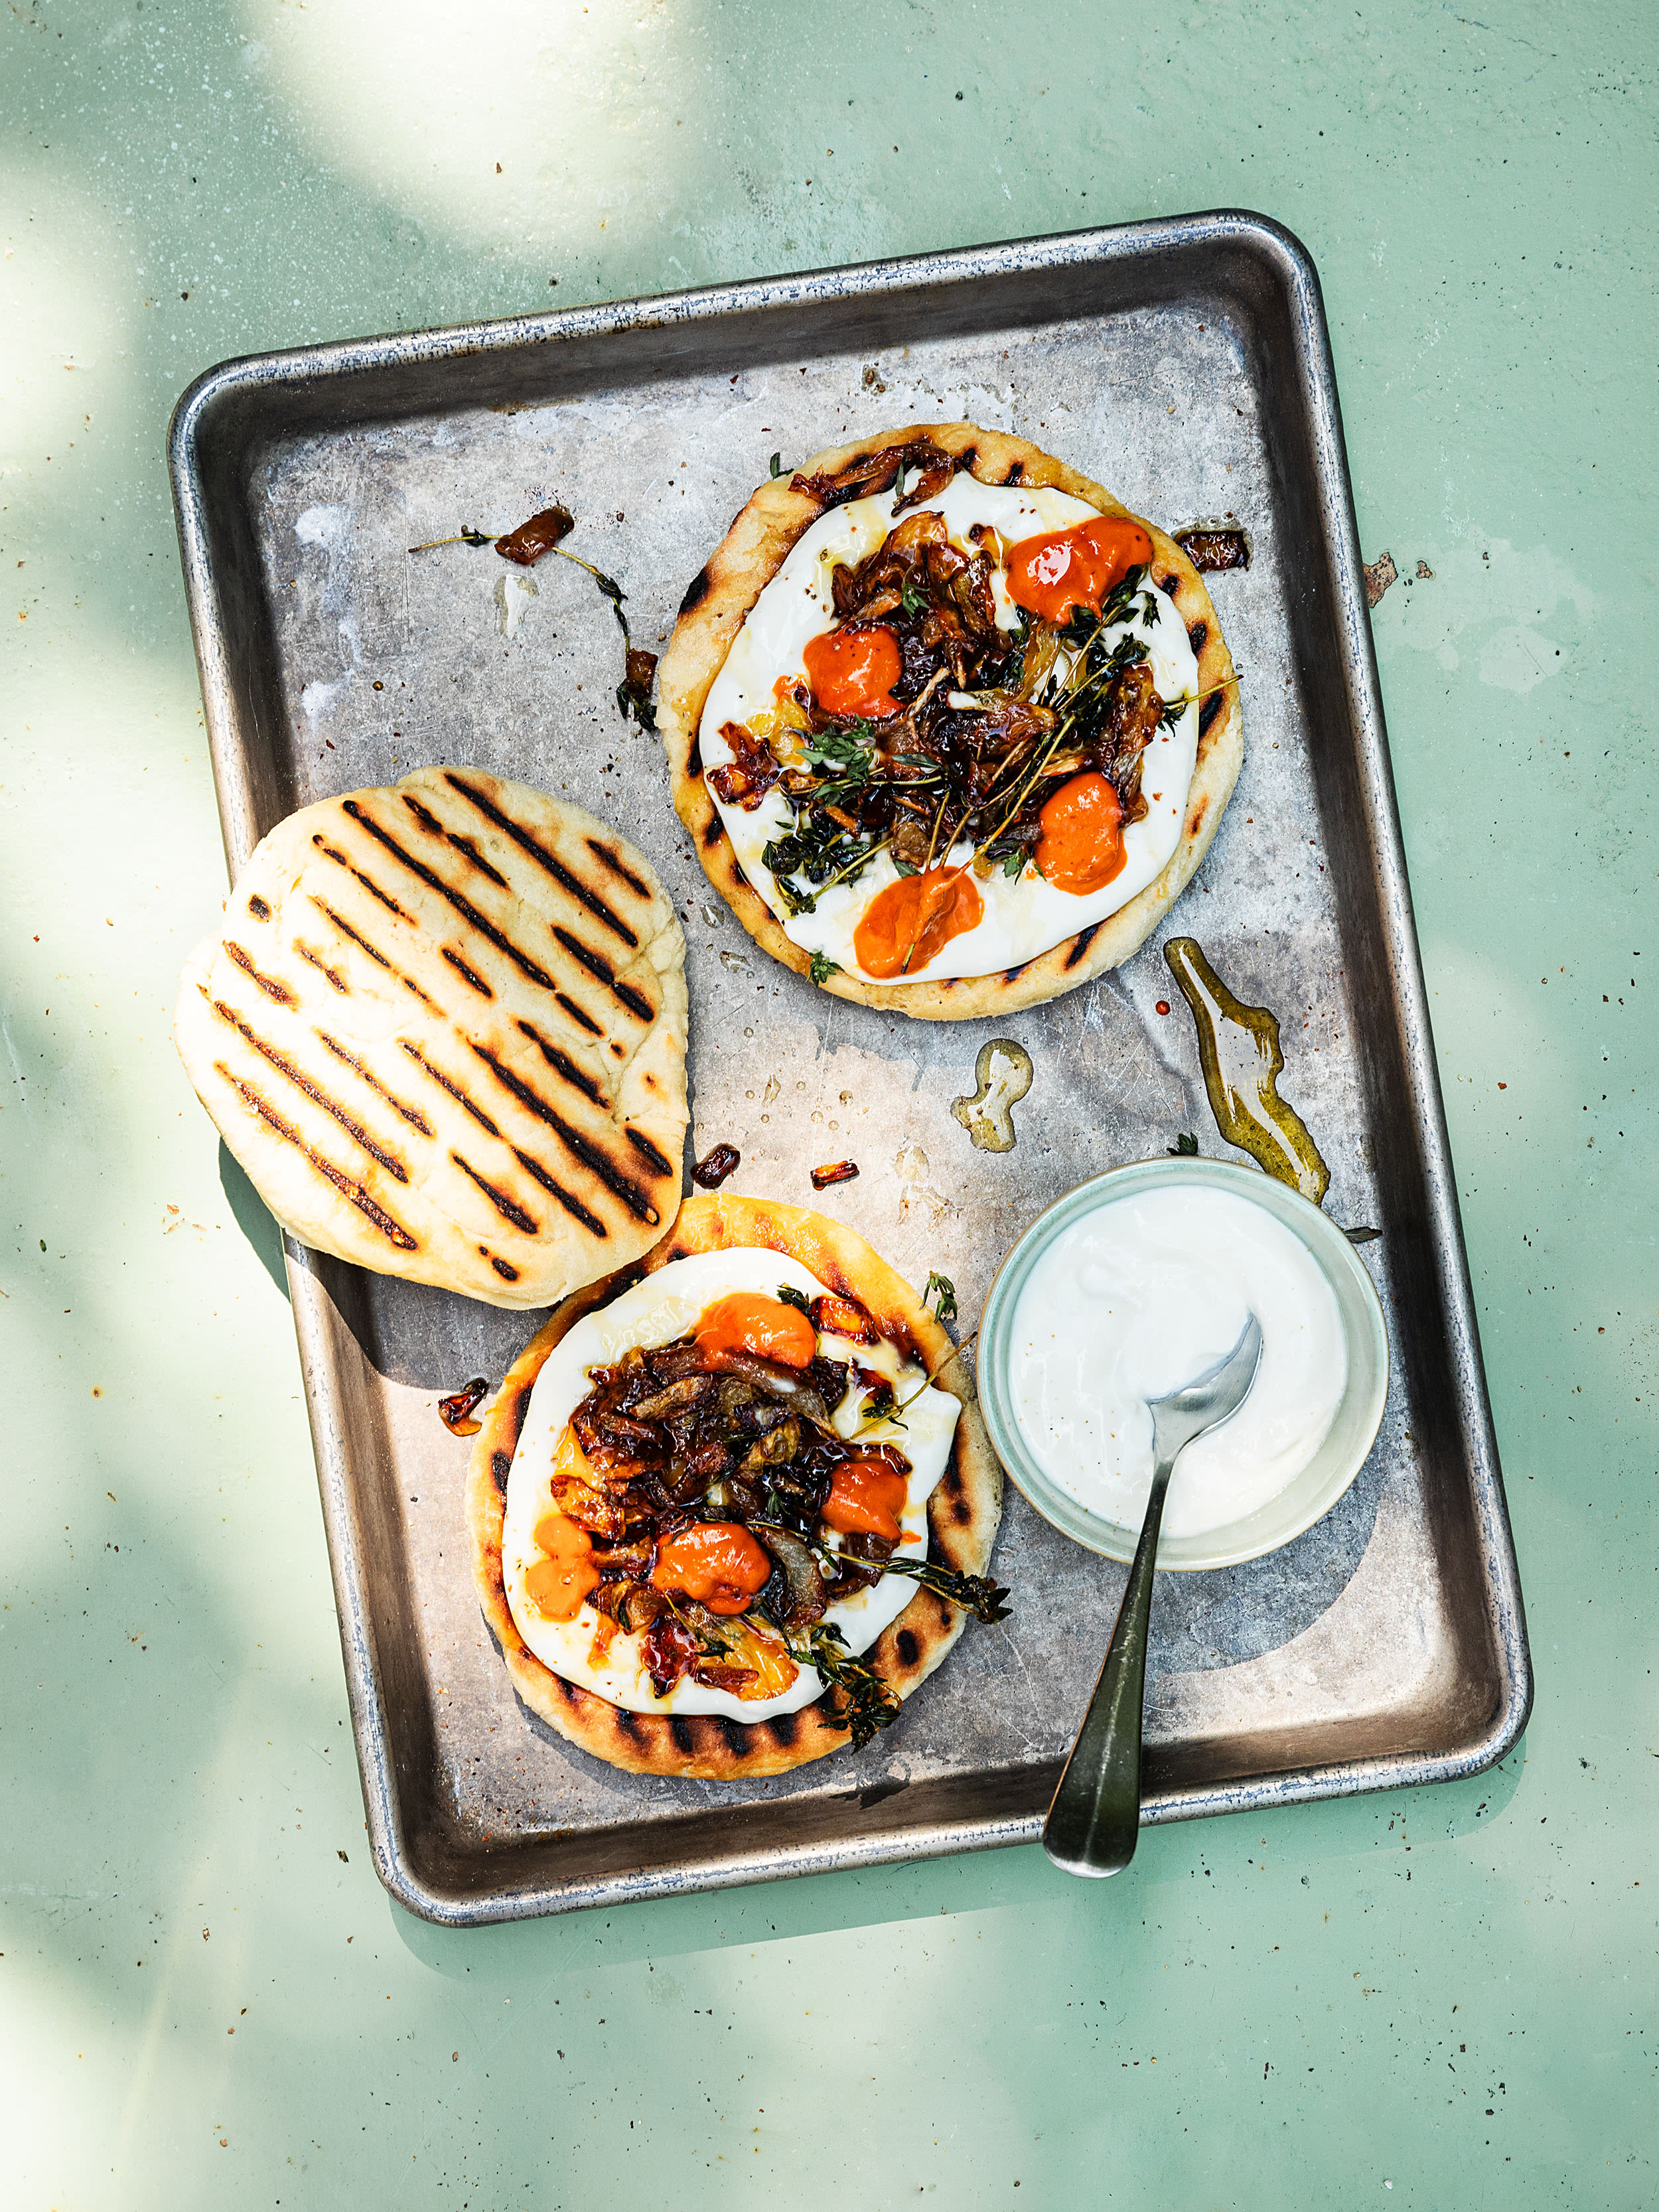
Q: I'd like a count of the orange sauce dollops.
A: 8